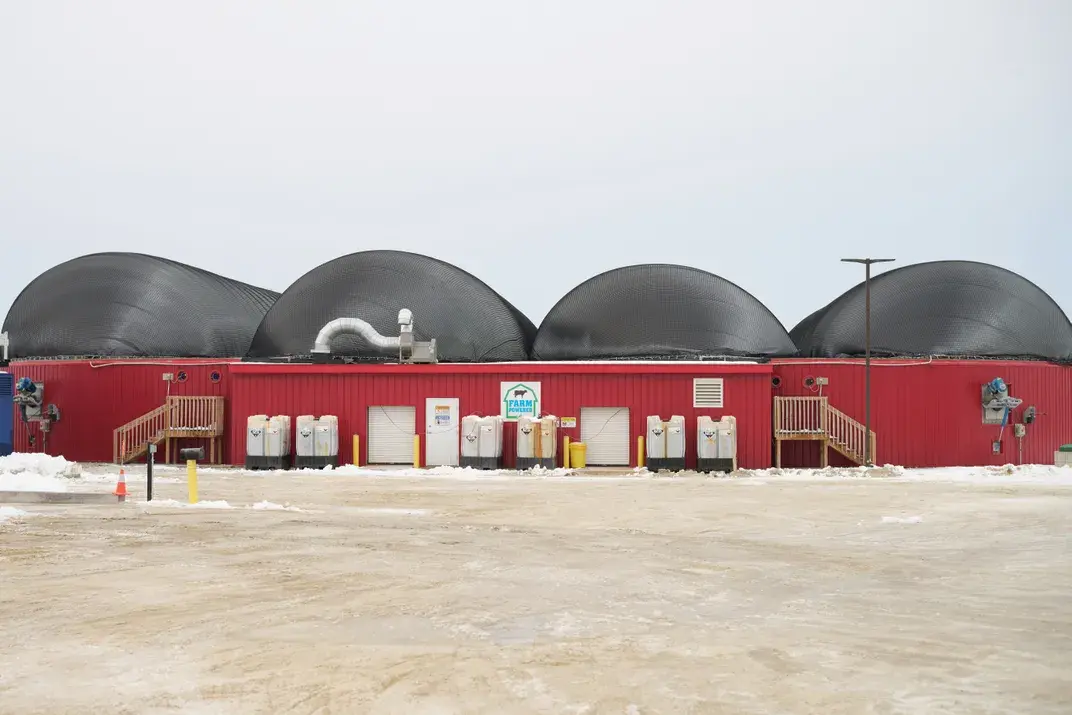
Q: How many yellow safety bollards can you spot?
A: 5